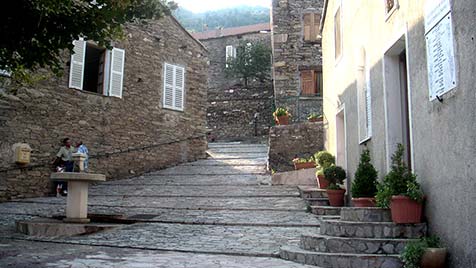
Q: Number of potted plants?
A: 8